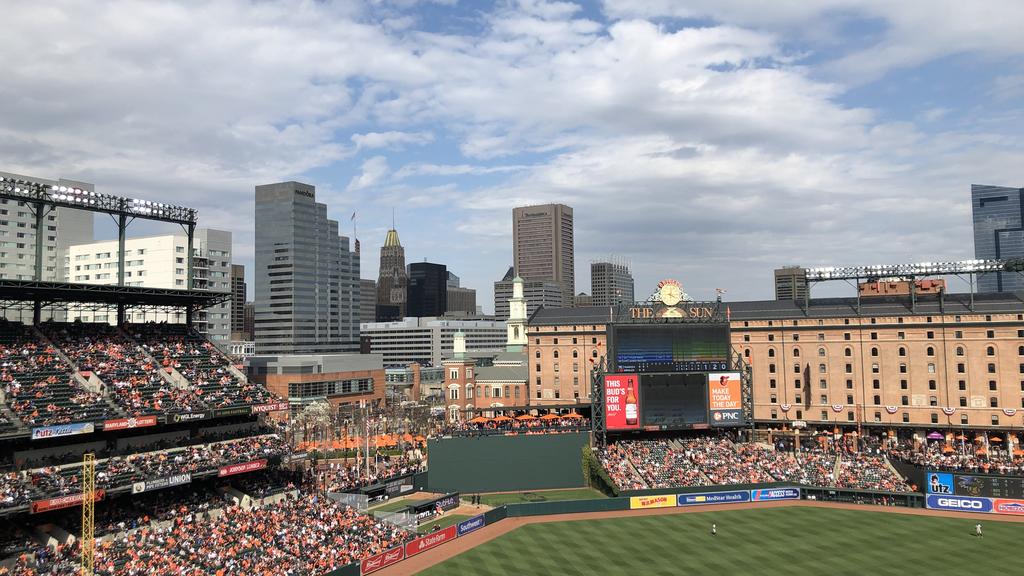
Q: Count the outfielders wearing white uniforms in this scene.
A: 2